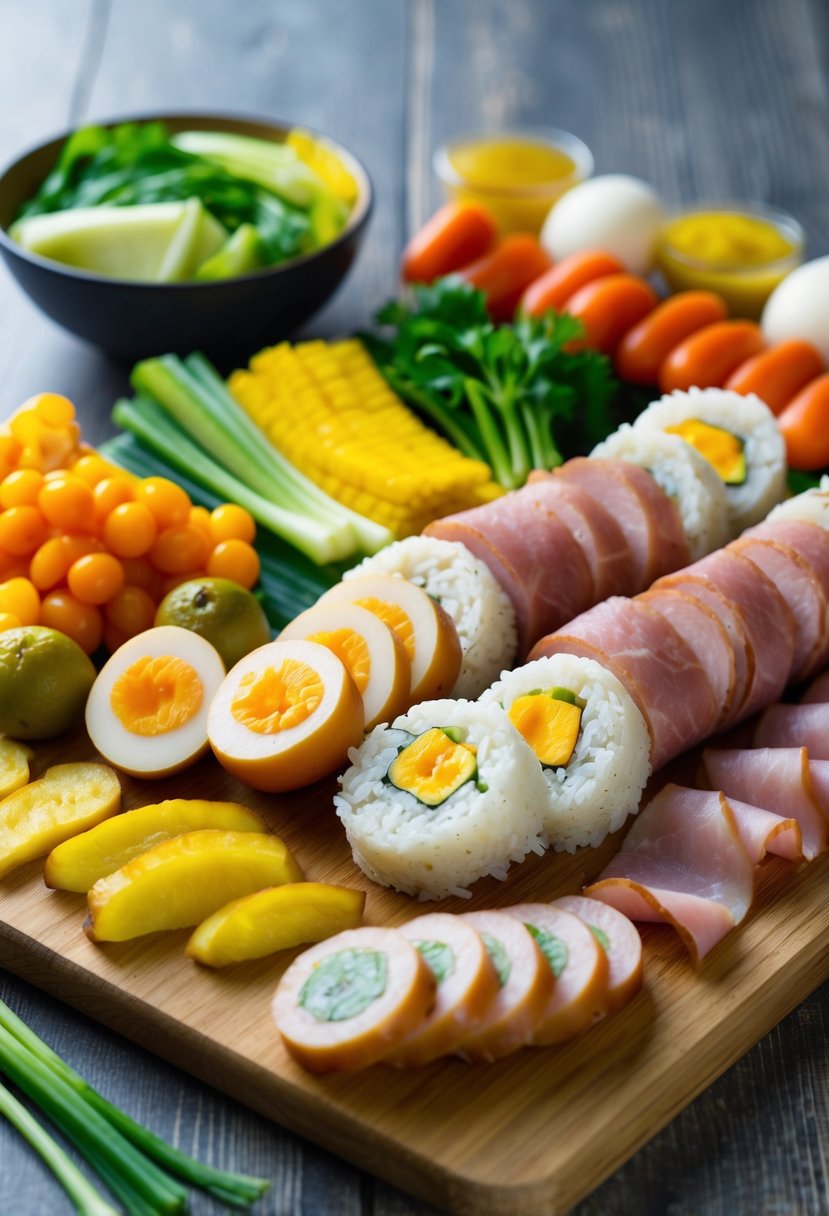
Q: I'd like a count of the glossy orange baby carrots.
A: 8